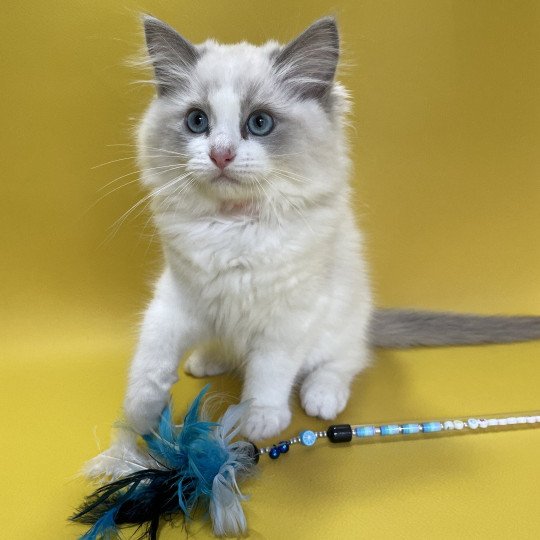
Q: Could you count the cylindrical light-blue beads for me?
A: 4